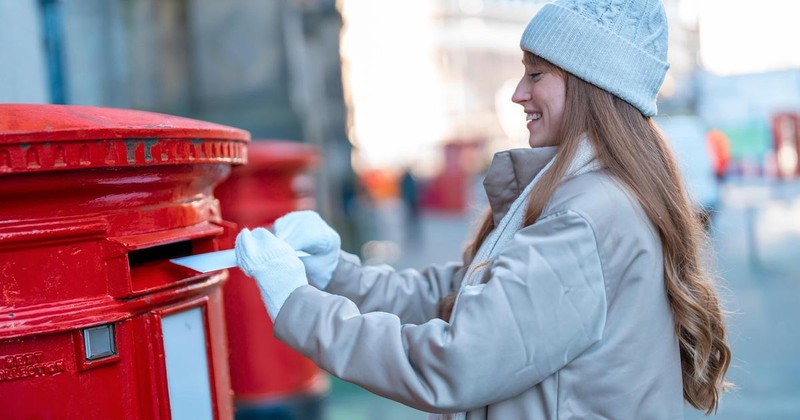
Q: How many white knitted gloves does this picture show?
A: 2